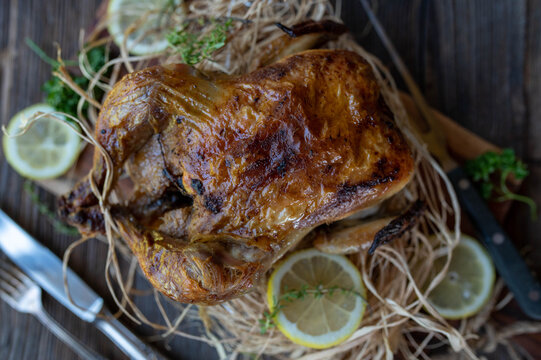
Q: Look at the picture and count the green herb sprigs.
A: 5